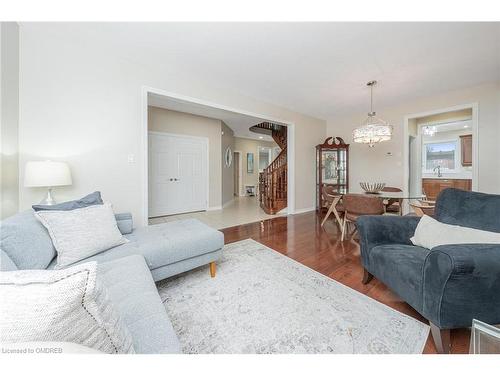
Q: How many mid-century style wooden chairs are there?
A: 4